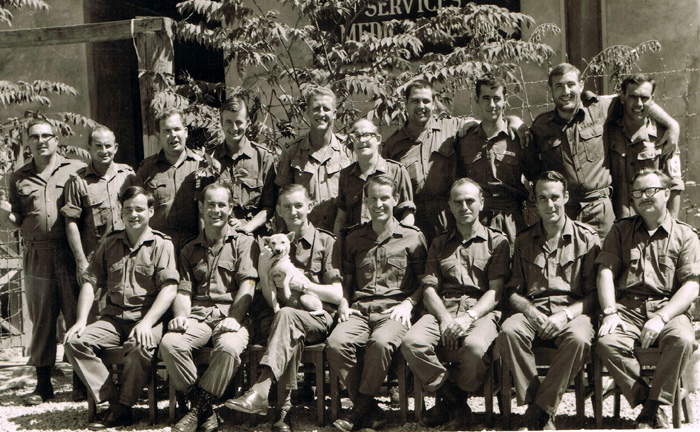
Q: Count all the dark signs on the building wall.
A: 1